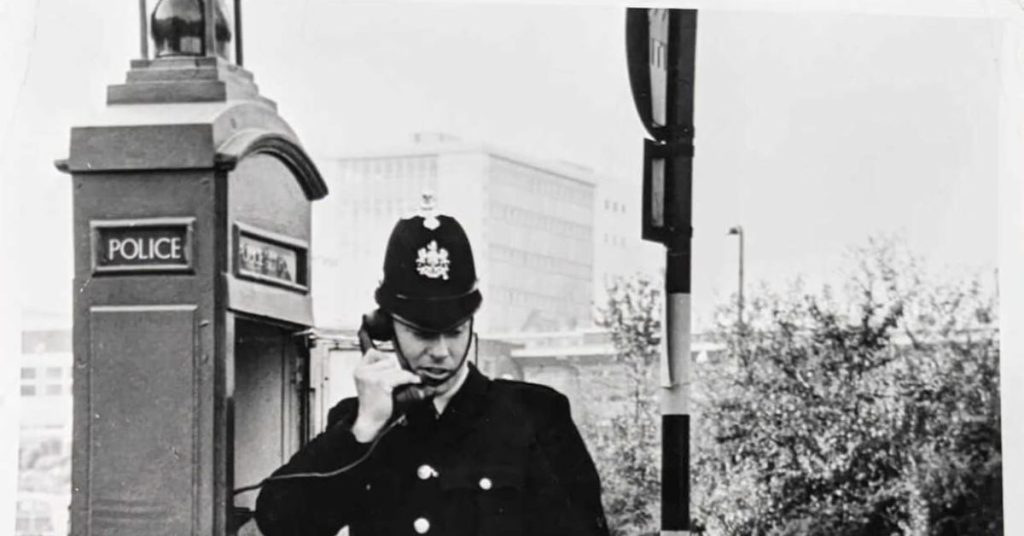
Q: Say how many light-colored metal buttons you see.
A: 3